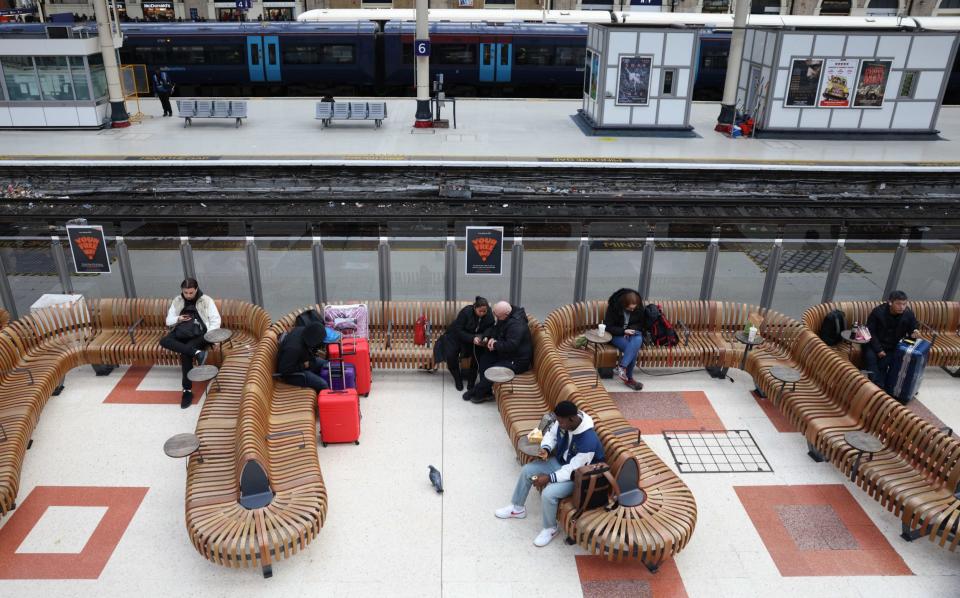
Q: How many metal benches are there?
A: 2